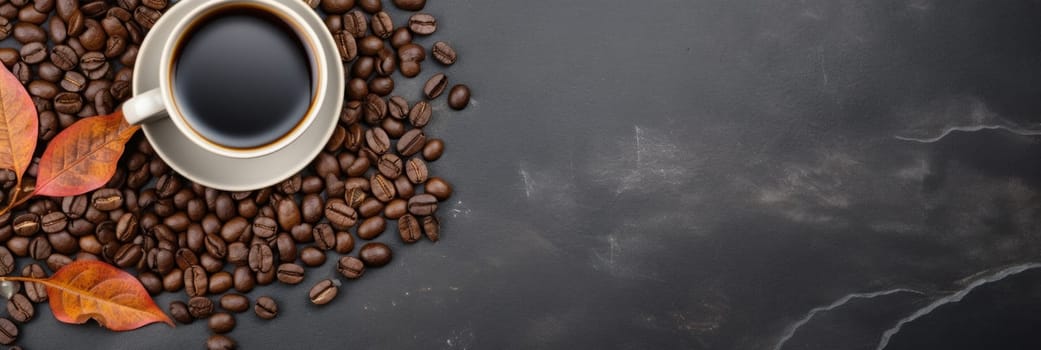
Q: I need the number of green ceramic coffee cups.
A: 0